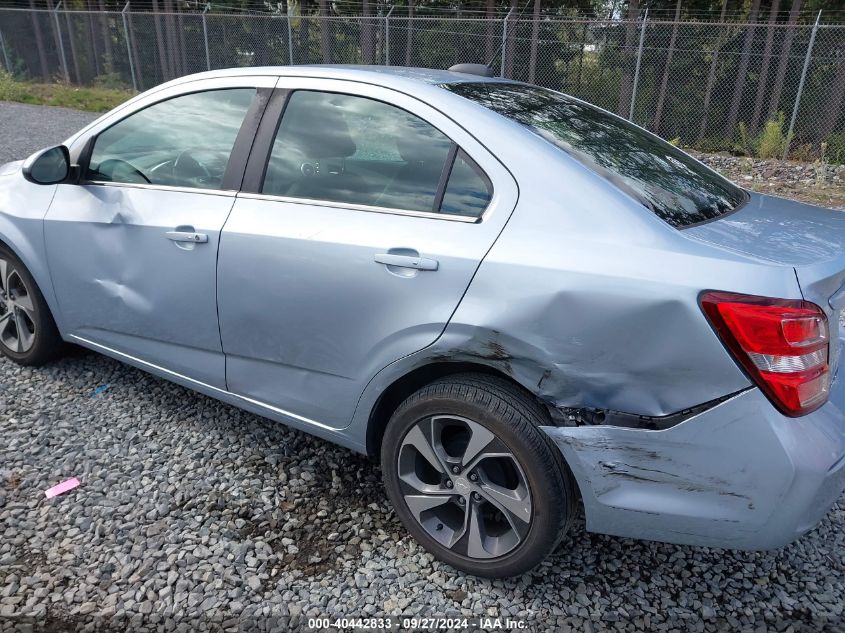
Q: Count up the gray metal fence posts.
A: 9